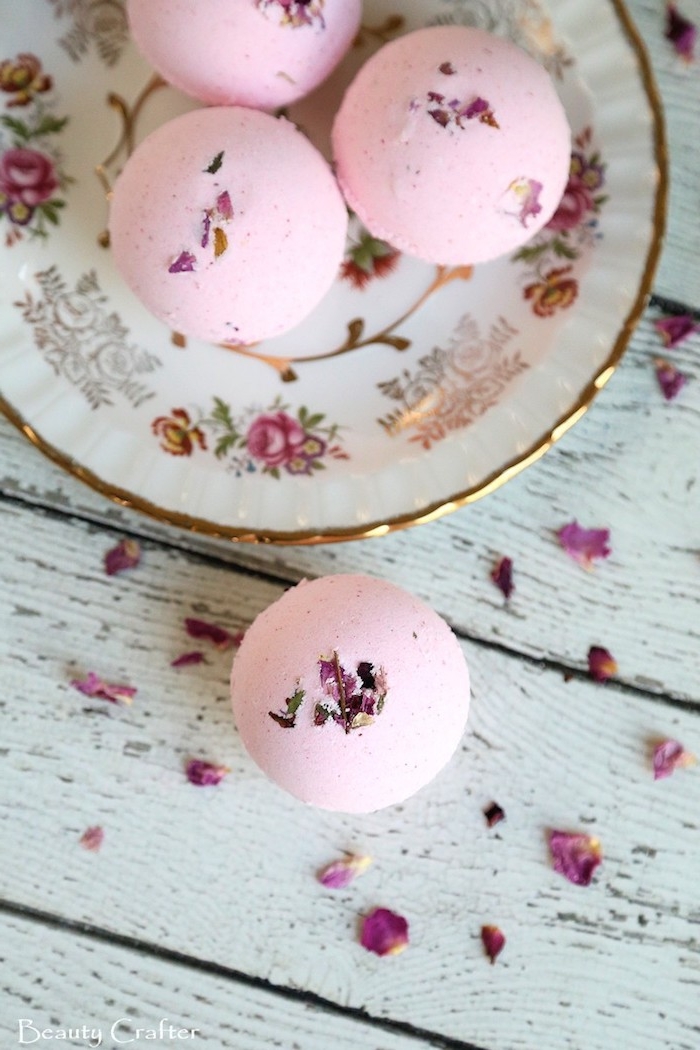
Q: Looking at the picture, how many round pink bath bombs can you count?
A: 4